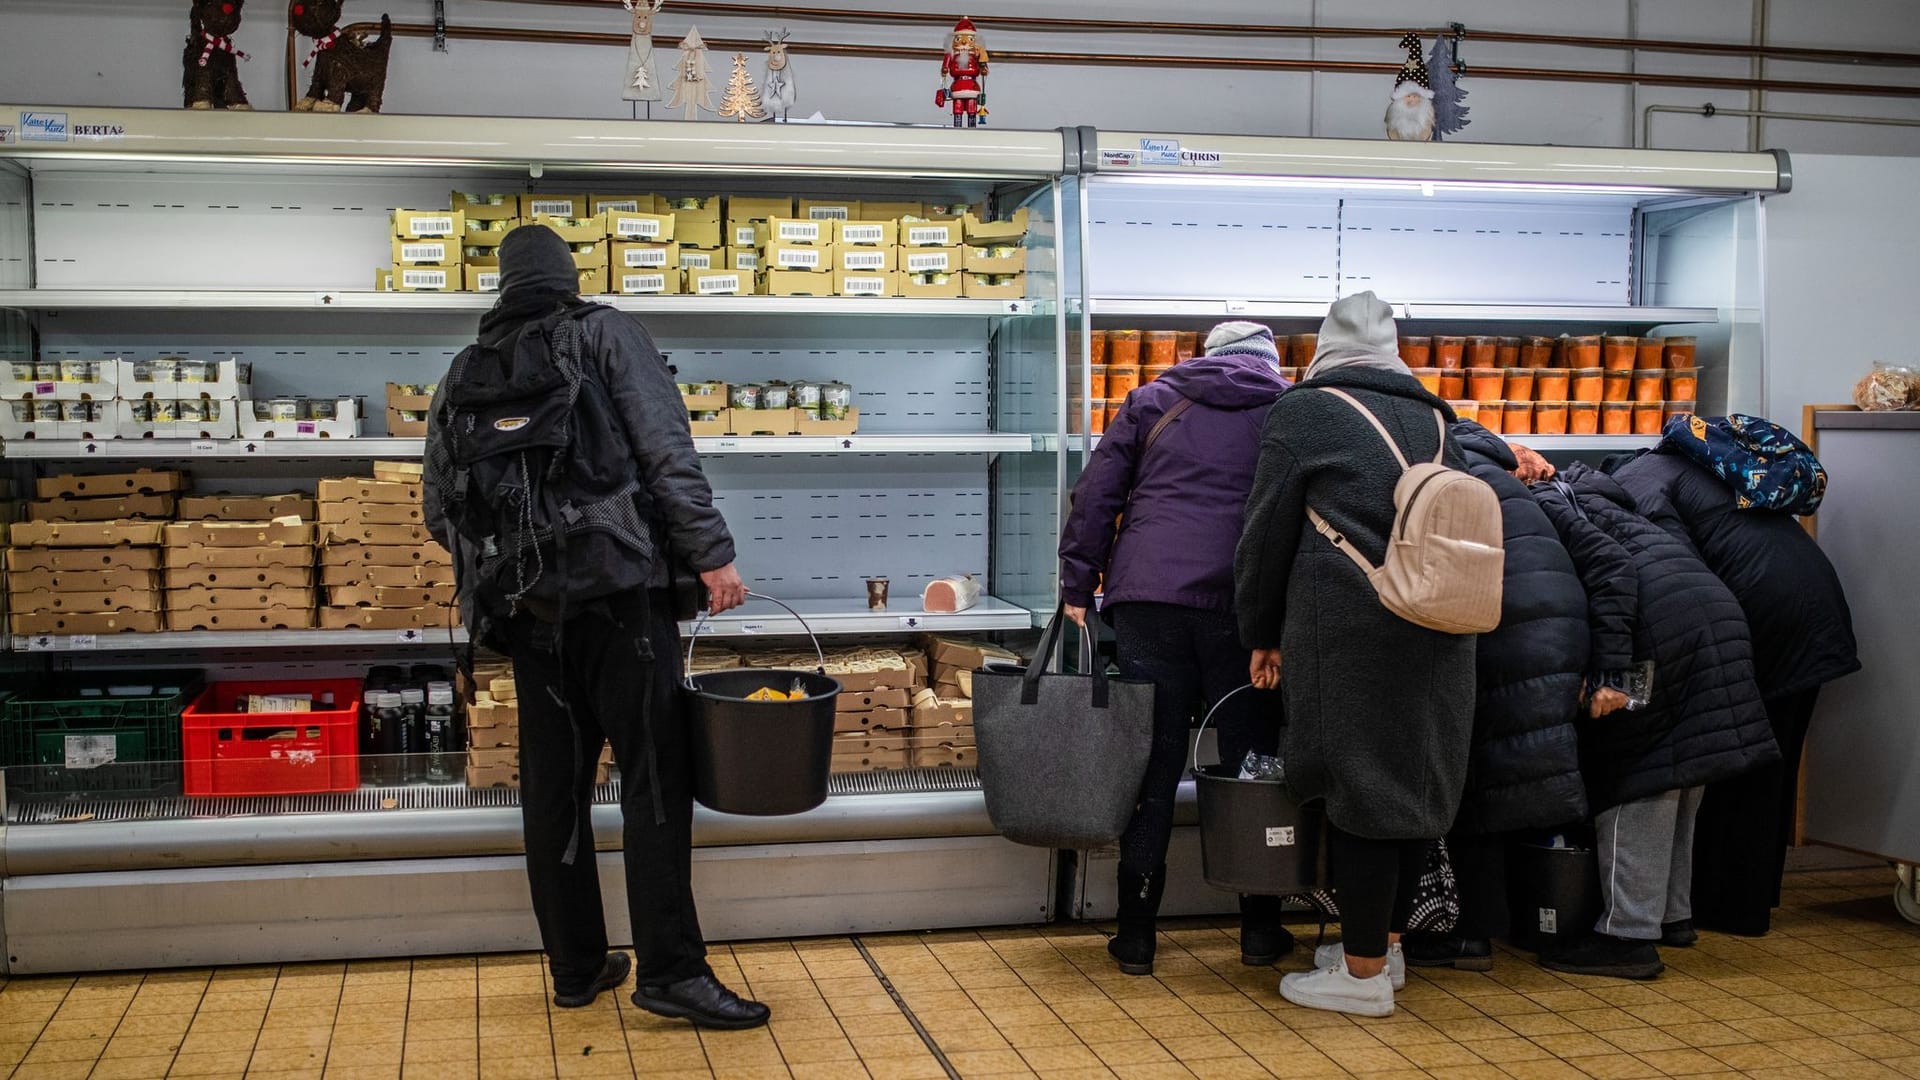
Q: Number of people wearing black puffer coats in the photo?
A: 2